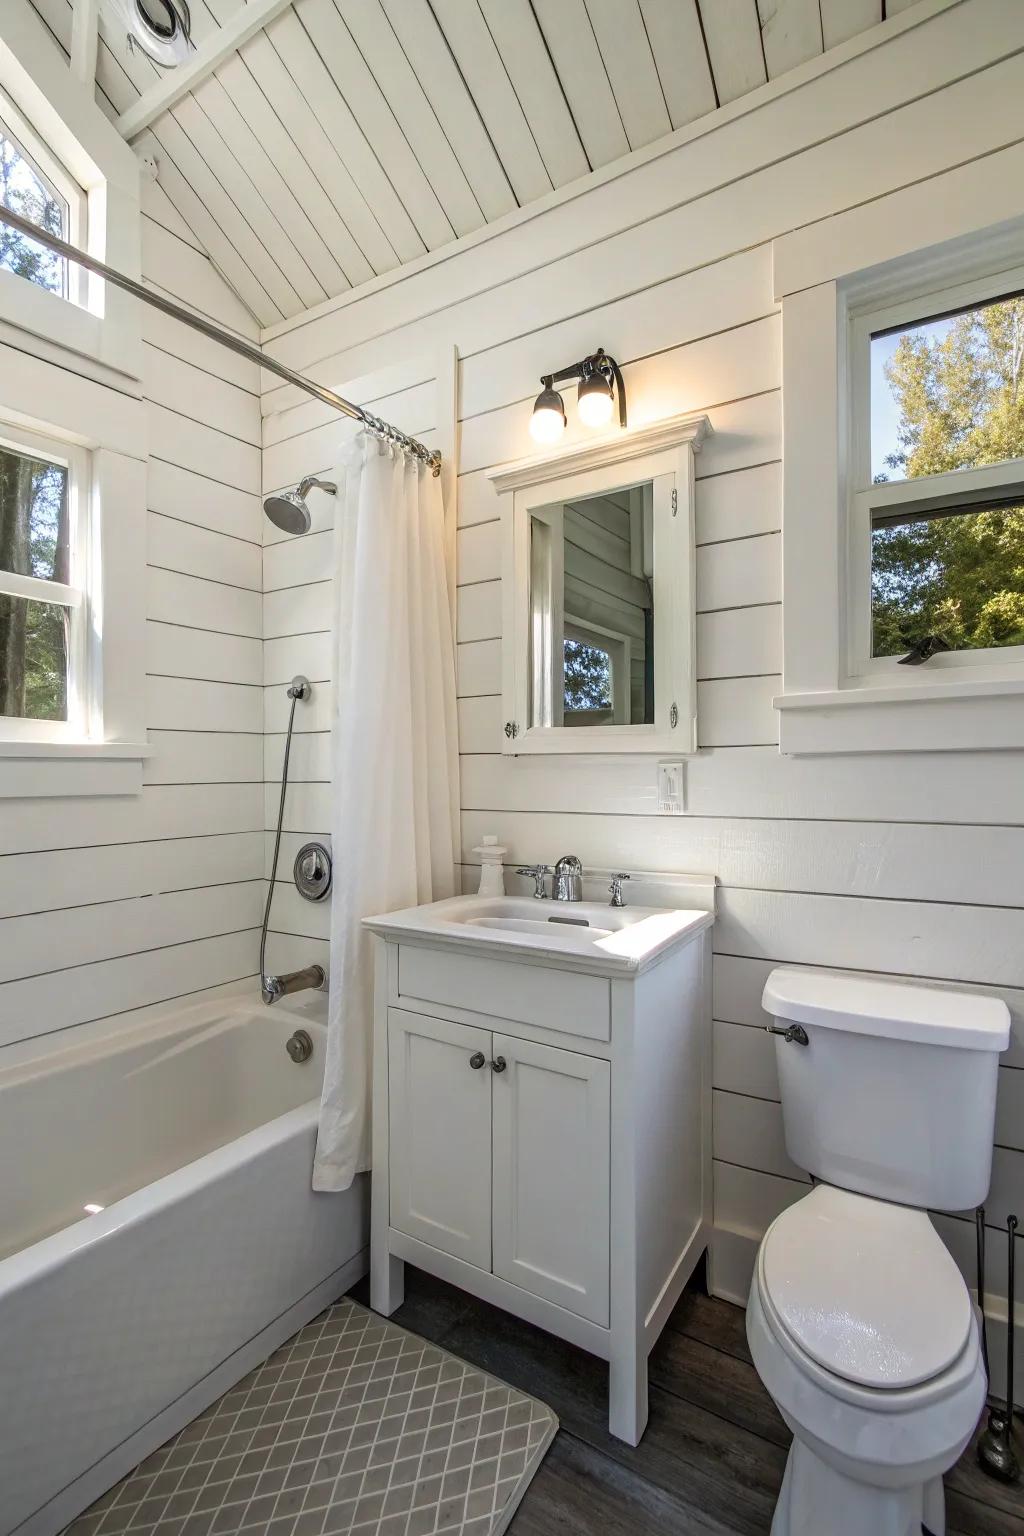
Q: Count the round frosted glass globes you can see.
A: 2